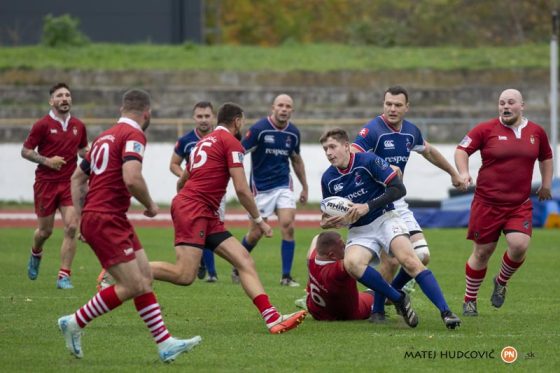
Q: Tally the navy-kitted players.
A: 4